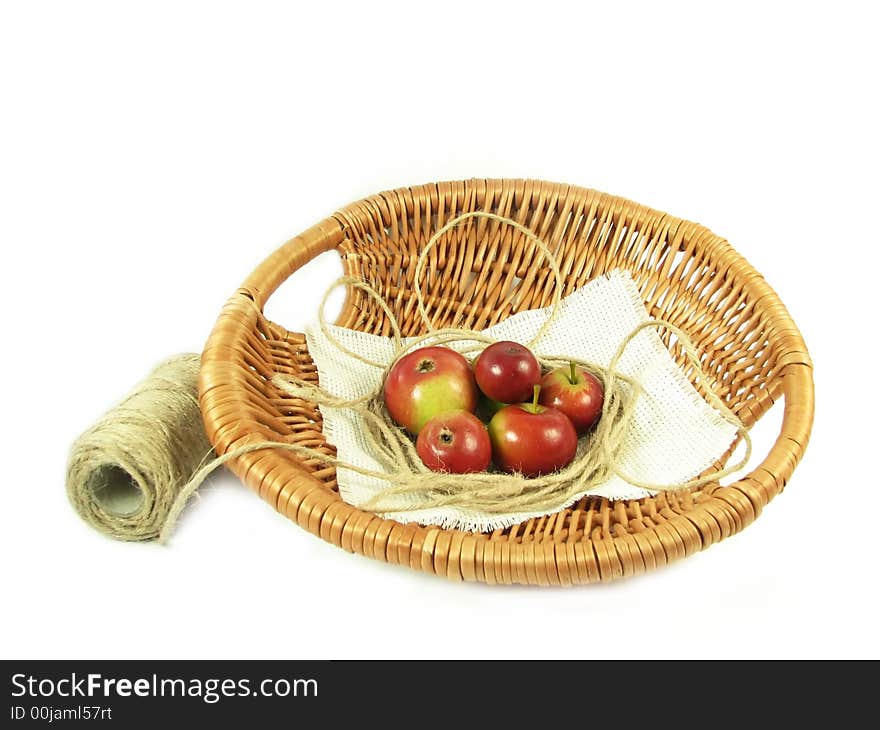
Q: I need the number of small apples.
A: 5